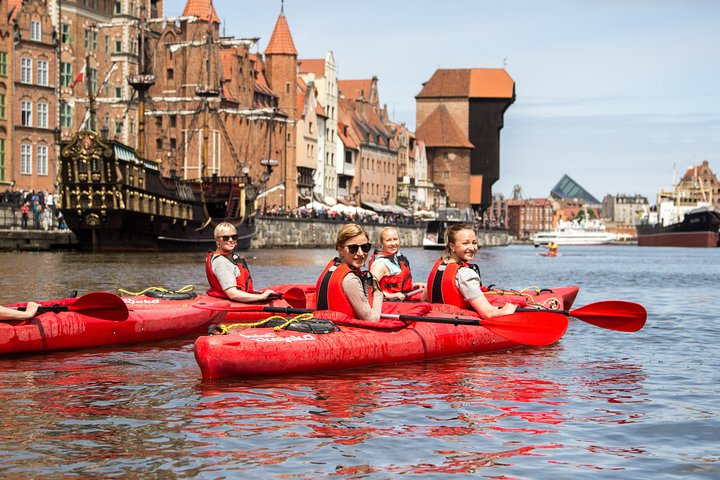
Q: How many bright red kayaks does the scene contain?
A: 3